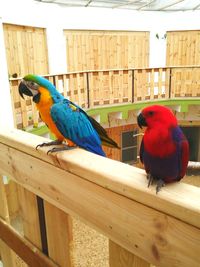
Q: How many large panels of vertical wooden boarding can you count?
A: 3